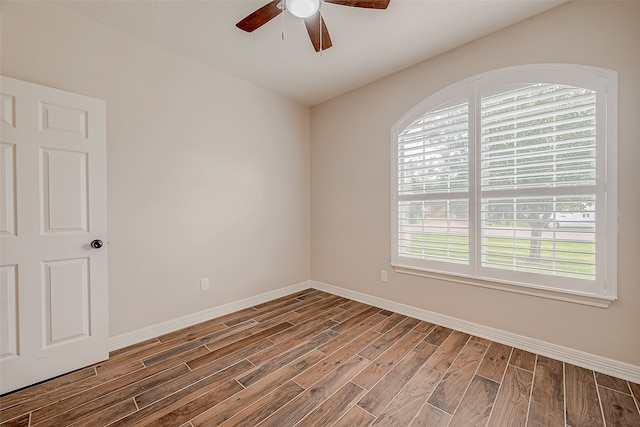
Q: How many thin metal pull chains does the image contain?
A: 2